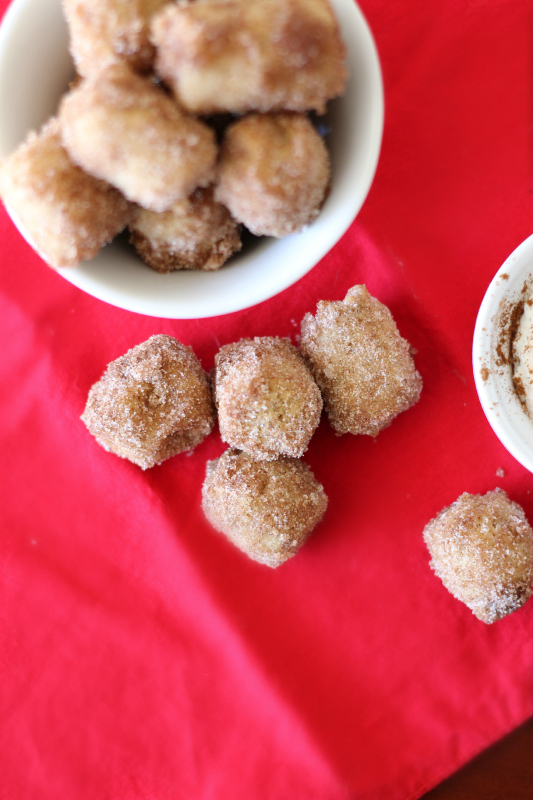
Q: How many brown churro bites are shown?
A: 11